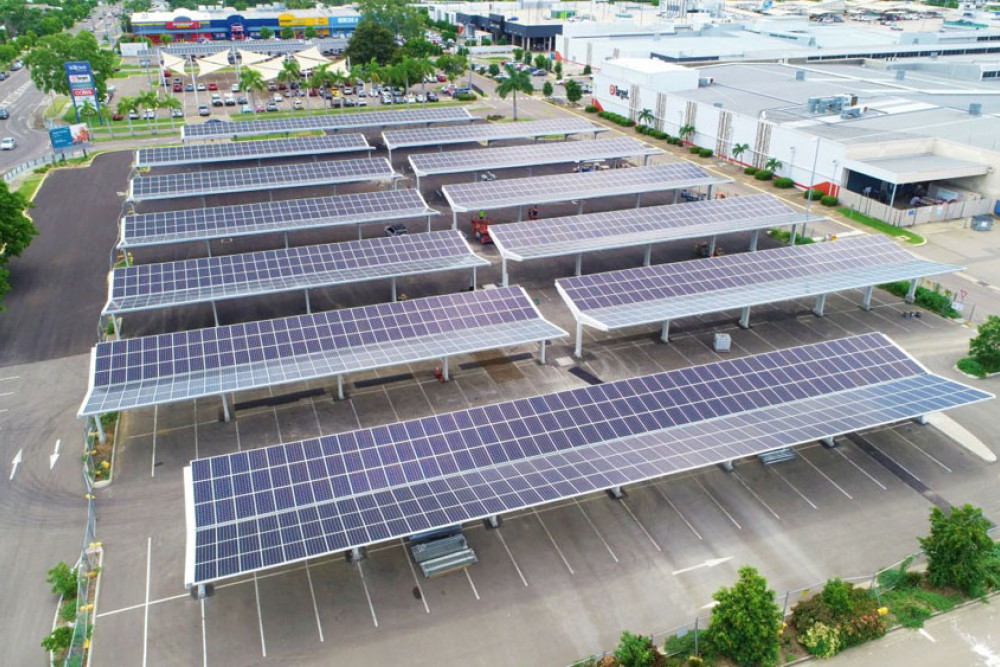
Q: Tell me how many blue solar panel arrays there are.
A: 12